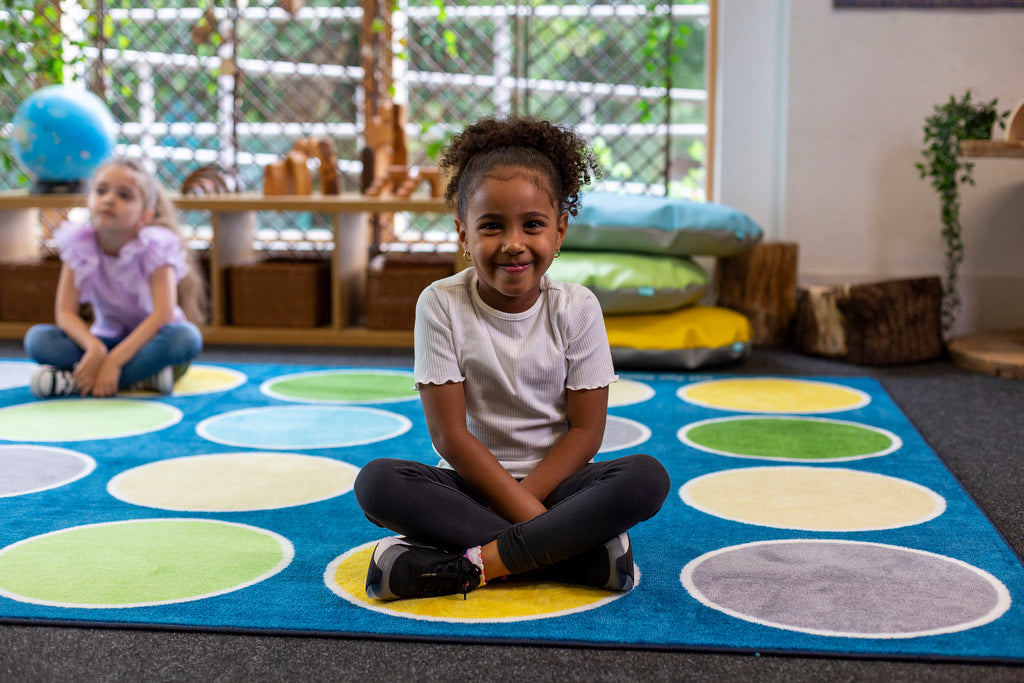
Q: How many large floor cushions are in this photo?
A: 3